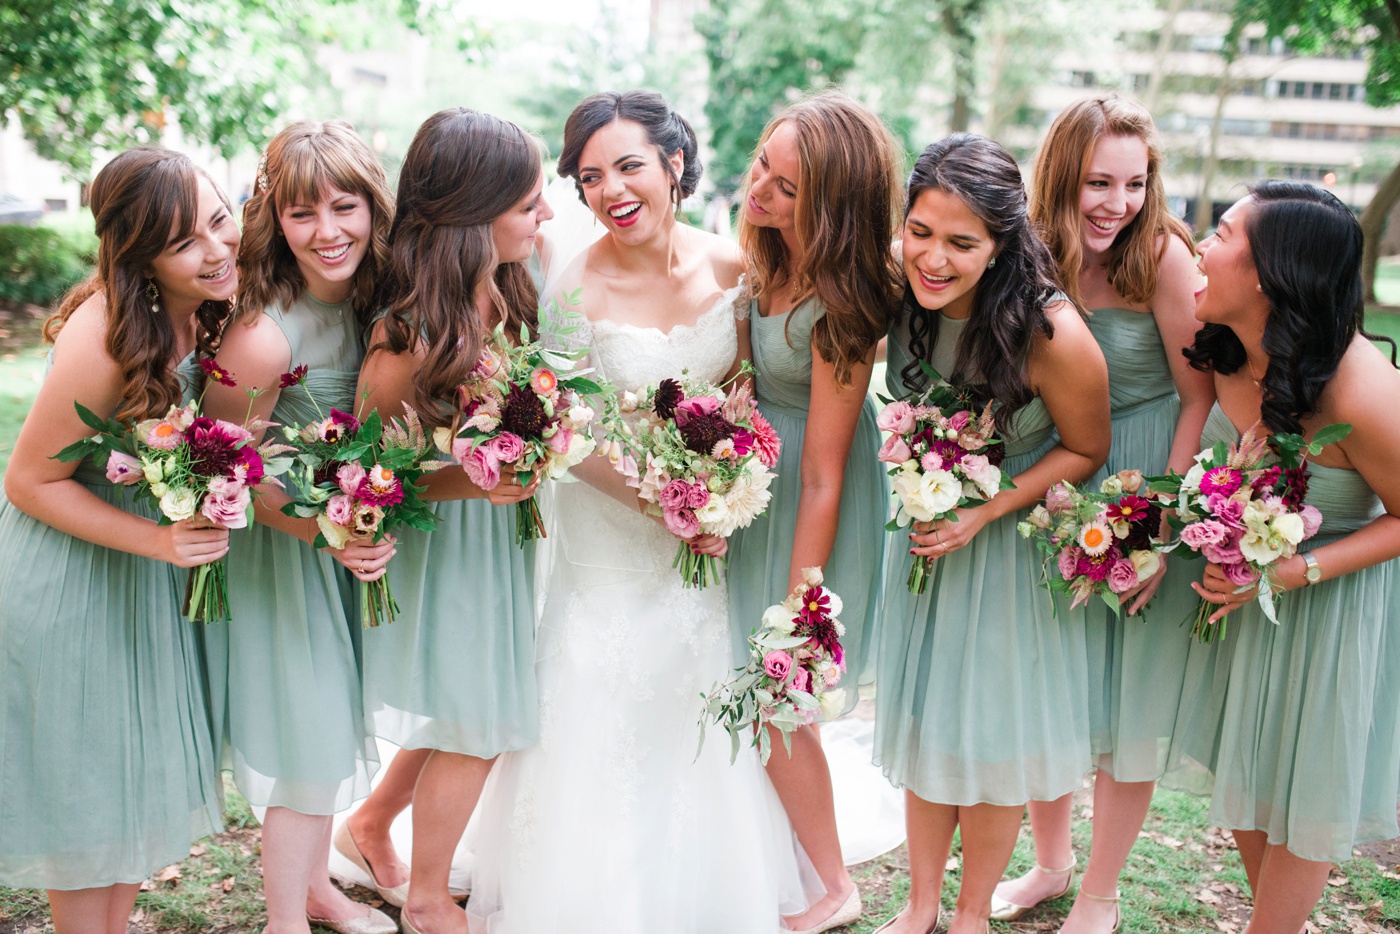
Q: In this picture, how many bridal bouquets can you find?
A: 8